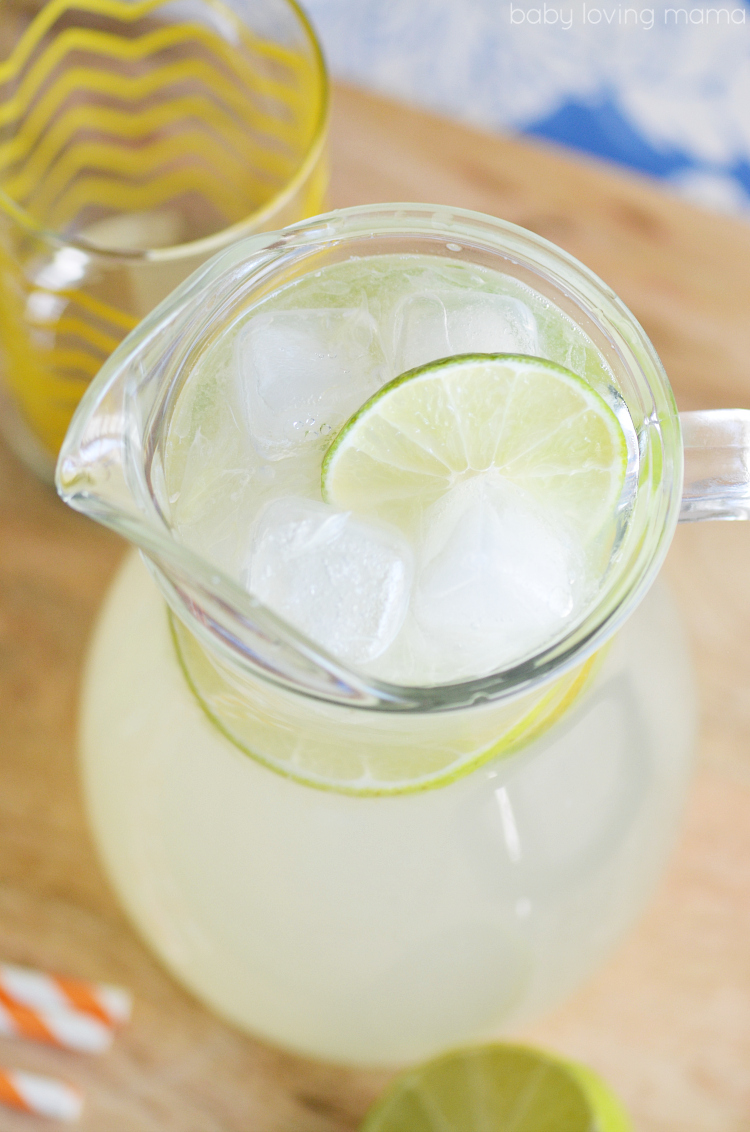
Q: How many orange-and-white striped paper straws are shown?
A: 3